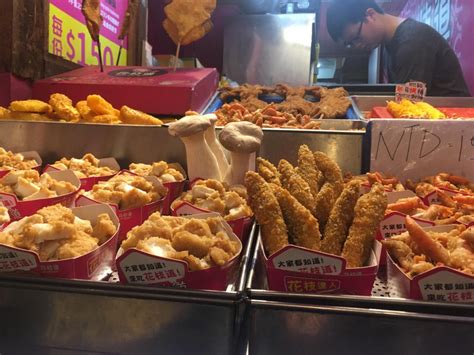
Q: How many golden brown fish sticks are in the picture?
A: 10